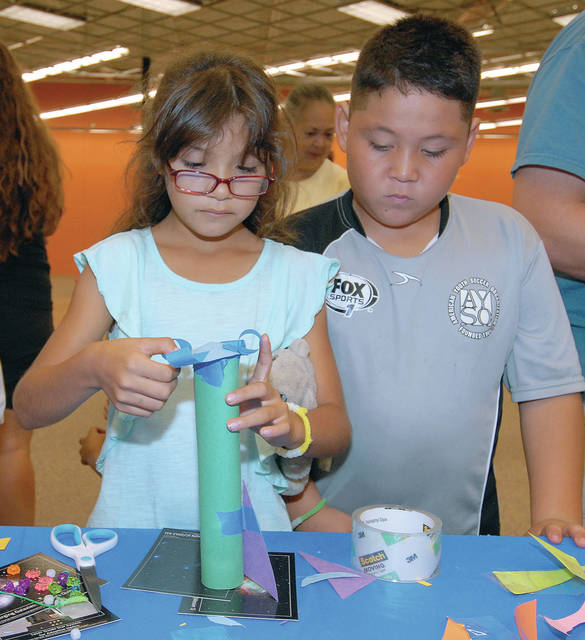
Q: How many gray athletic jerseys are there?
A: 1